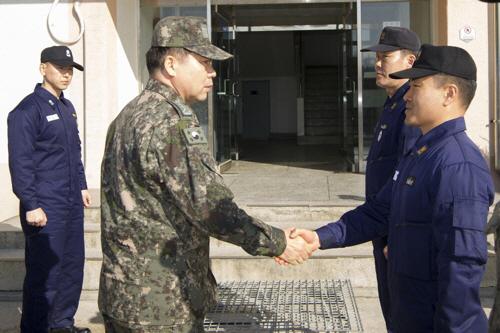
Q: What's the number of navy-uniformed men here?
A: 3